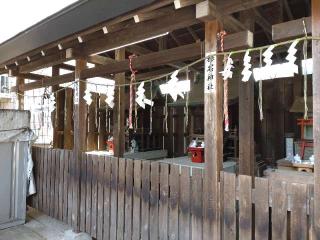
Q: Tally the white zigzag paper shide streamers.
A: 9